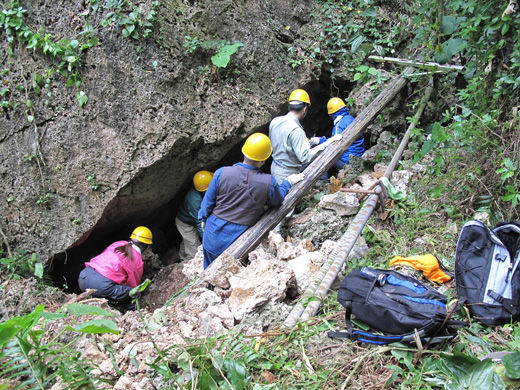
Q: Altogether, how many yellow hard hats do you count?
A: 5